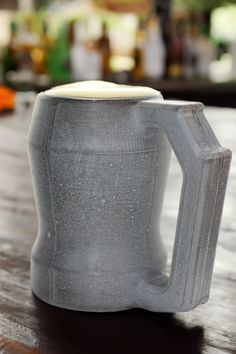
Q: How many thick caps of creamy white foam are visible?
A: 1